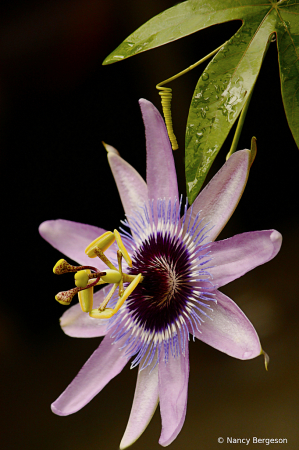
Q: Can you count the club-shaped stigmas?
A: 3